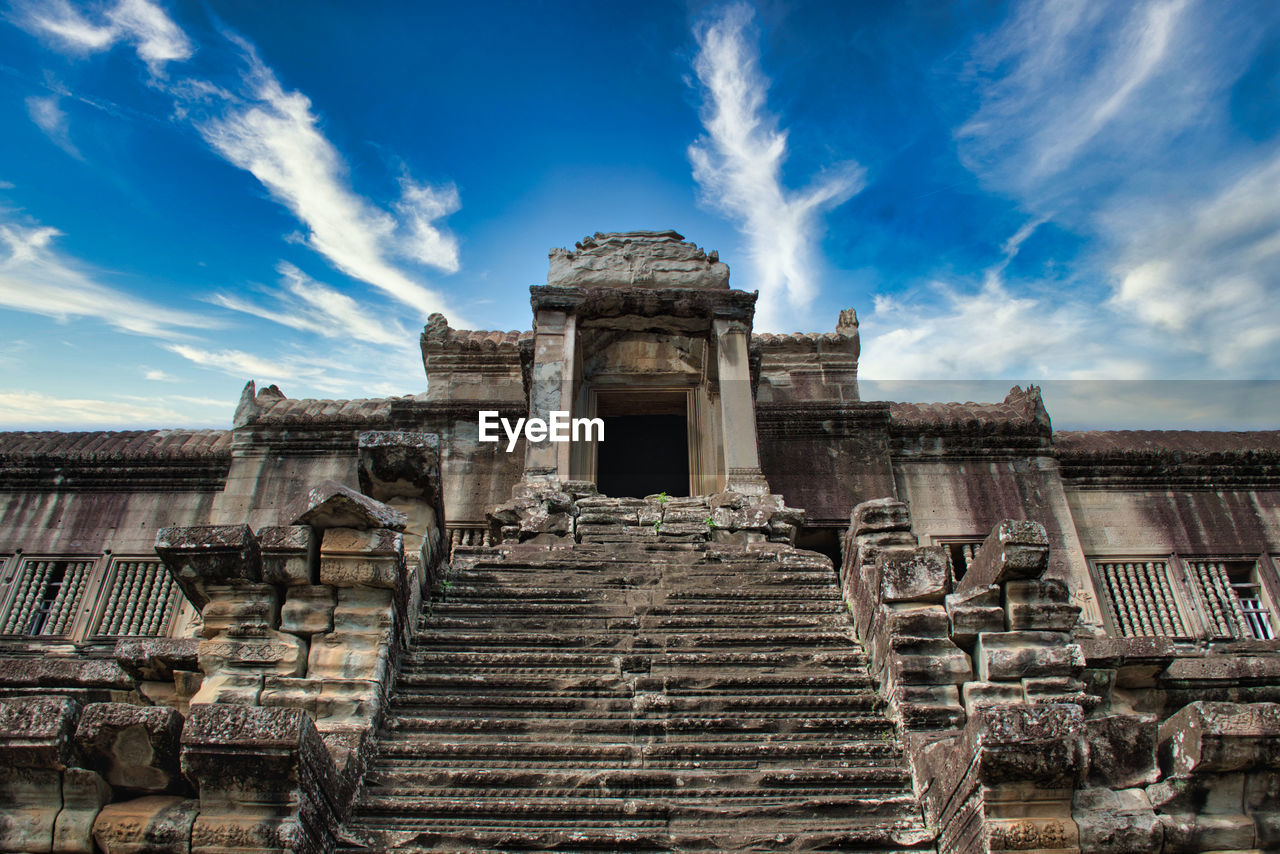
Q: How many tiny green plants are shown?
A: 3